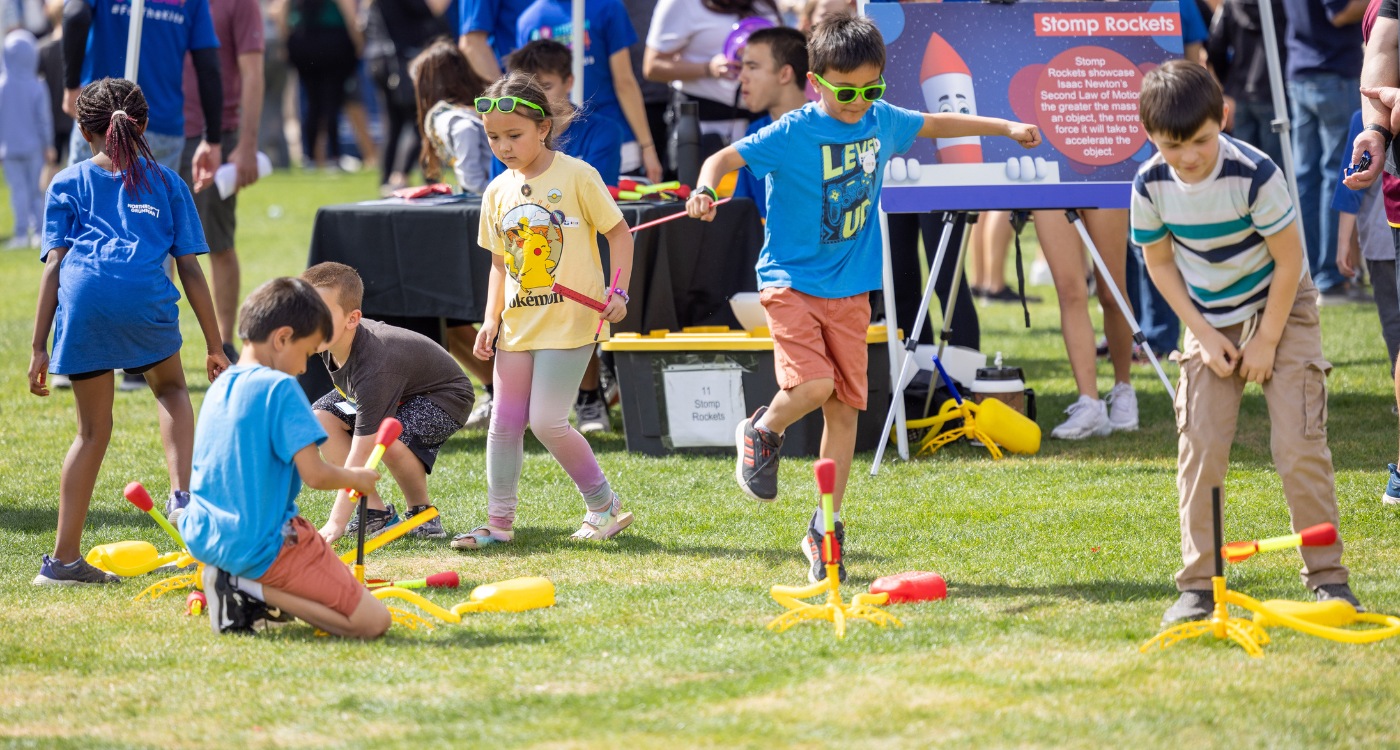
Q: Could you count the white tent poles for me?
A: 4